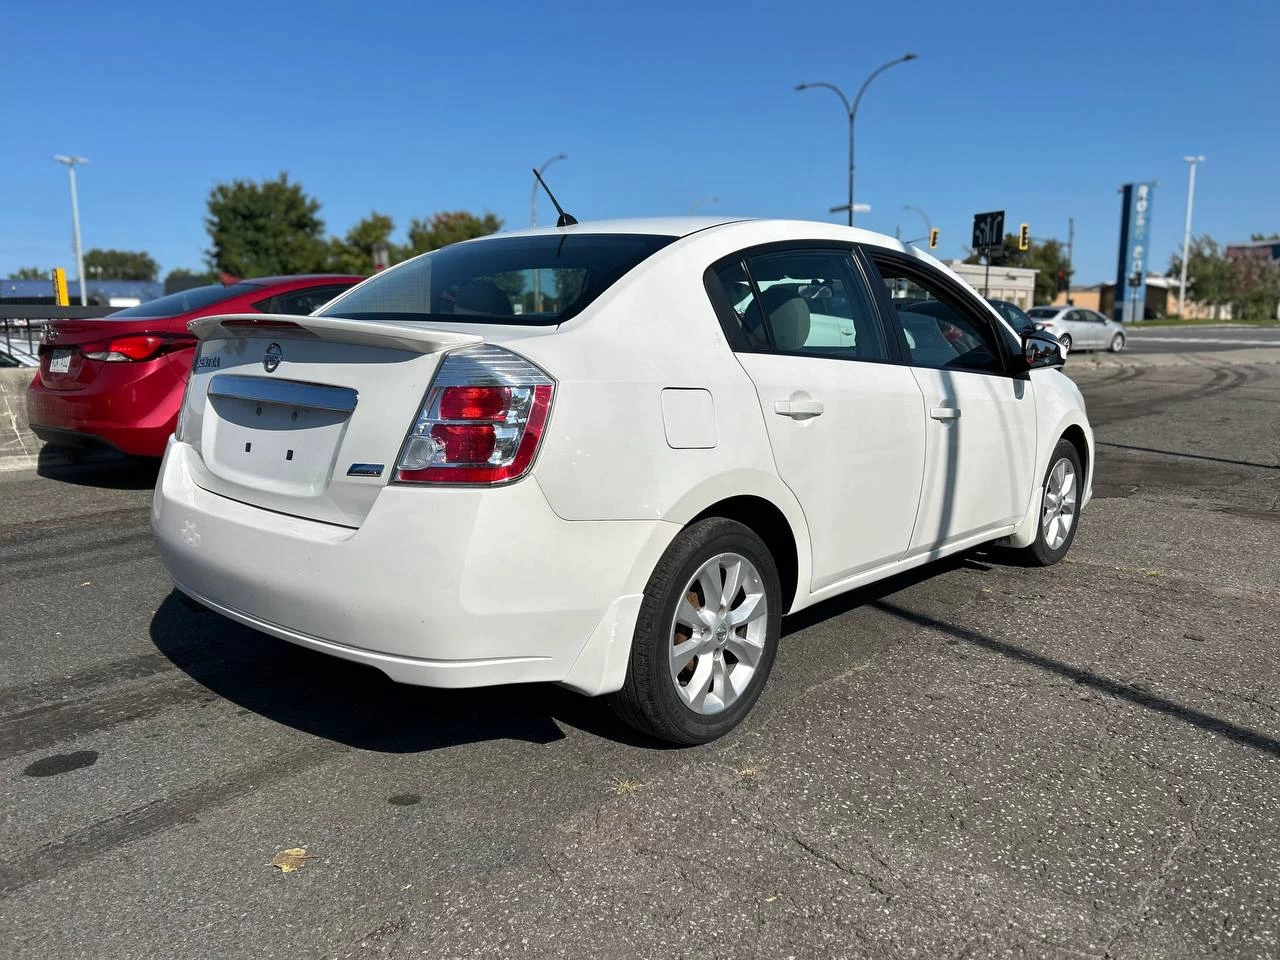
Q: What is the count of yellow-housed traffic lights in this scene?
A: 2